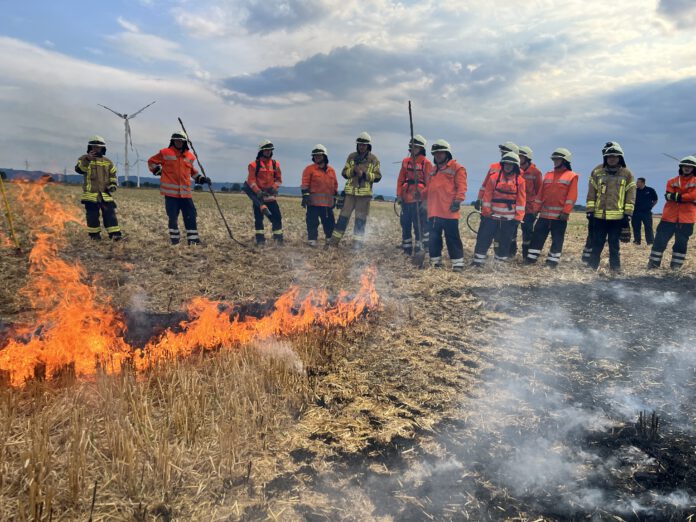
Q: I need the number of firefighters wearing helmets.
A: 14